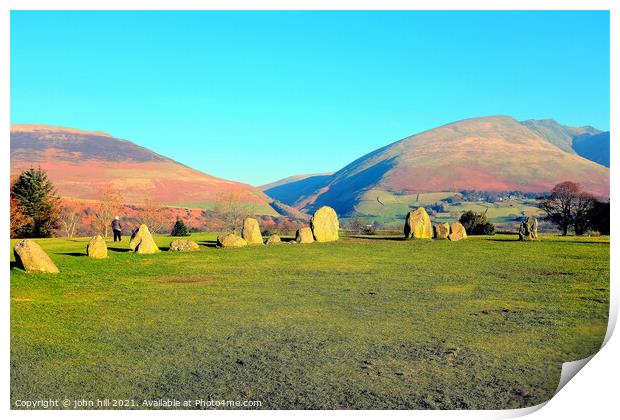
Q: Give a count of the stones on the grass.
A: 13